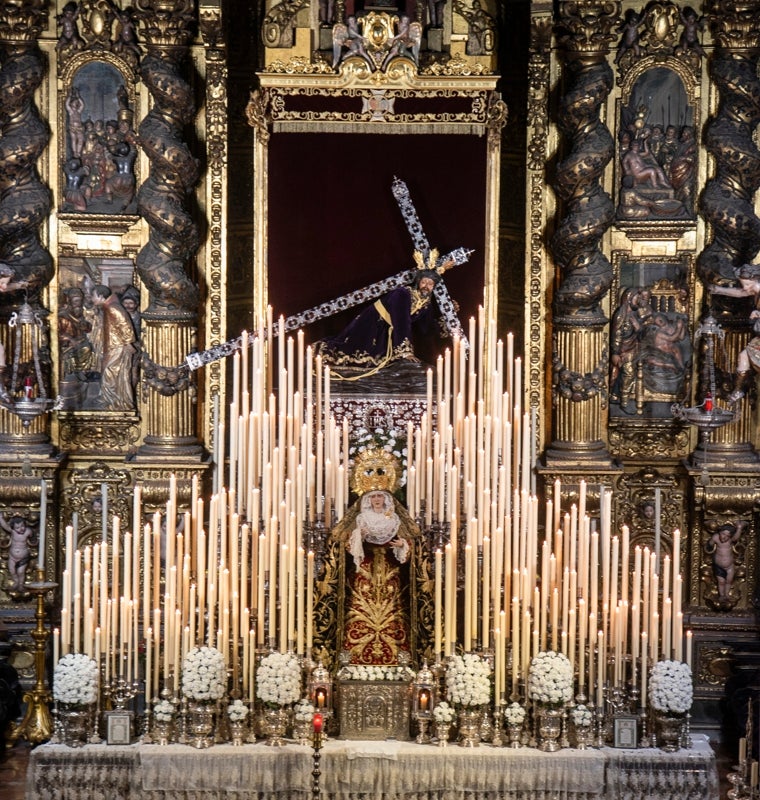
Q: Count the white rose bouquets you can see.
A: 12